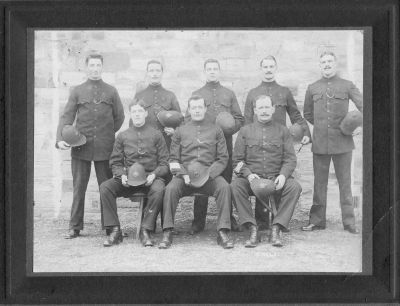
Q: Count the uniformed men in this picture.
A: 8